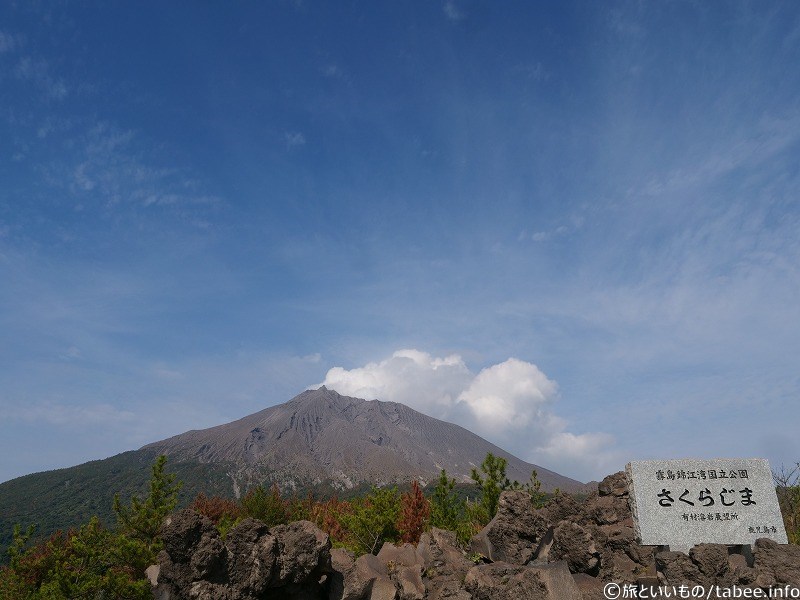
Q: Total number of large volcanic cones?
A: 1